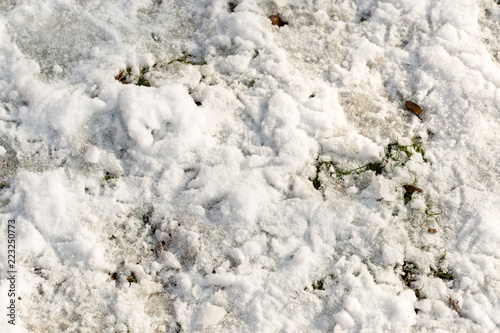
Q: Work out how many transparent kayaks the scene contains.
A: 0